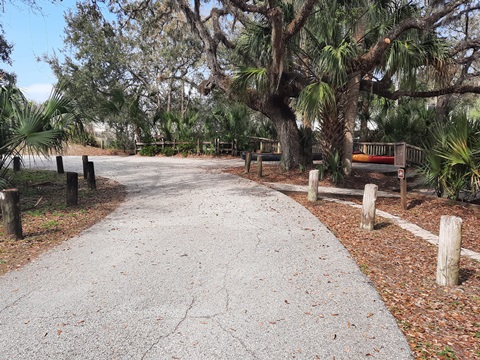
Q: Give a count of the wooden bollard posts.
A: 11